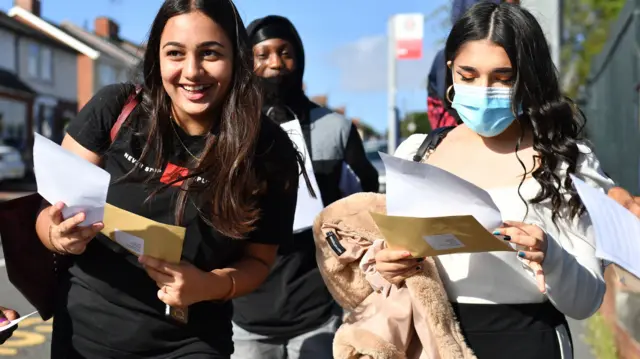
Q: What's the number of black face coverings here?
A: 1